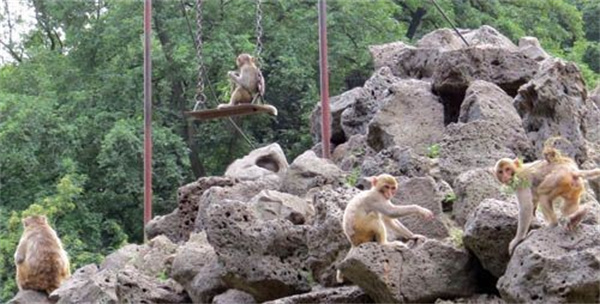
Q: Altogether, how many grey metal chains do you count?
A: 2